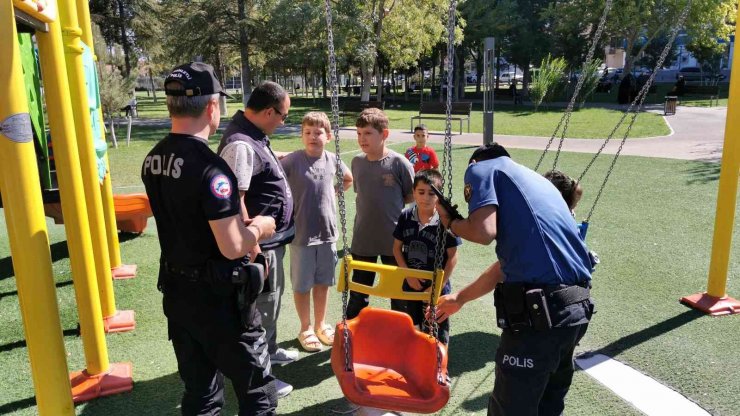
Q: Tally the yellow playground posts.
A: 5